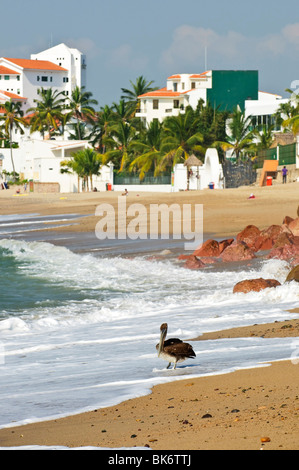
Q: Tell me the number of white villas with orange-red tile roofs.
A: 2